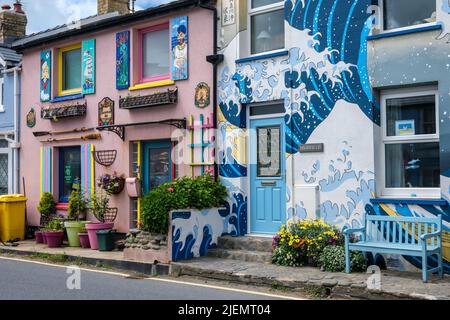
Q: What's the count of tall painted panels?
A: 4